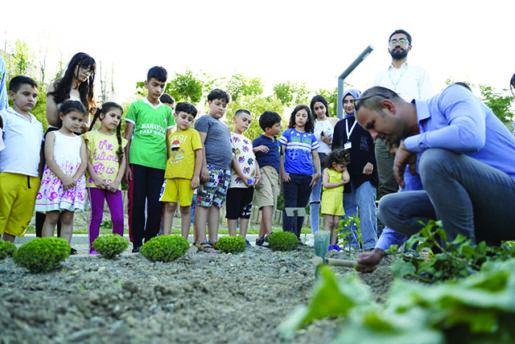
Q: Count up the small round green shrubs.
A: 6